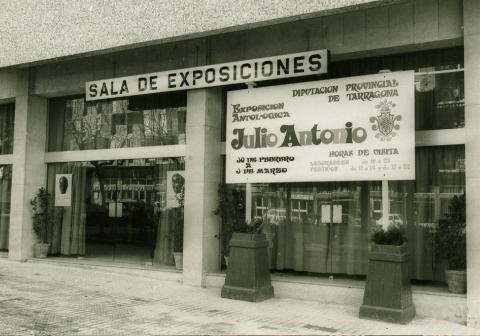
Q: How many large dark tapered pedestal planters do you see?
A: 2